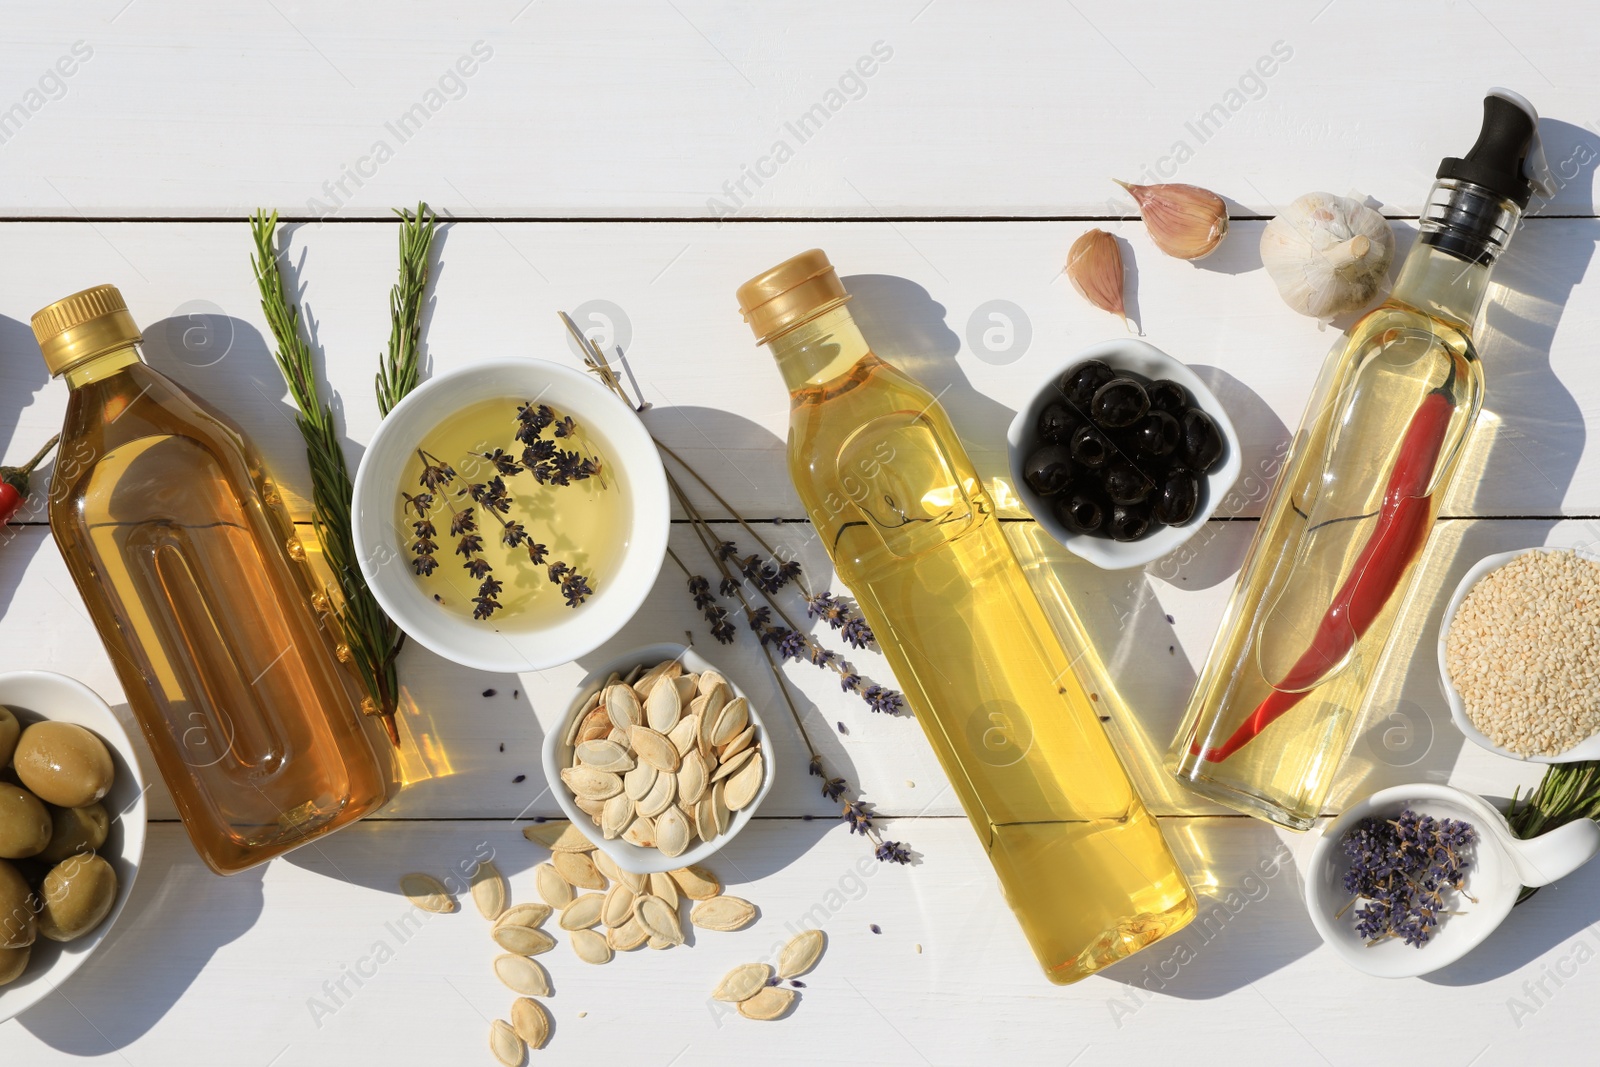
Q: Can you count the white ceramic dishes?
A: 6